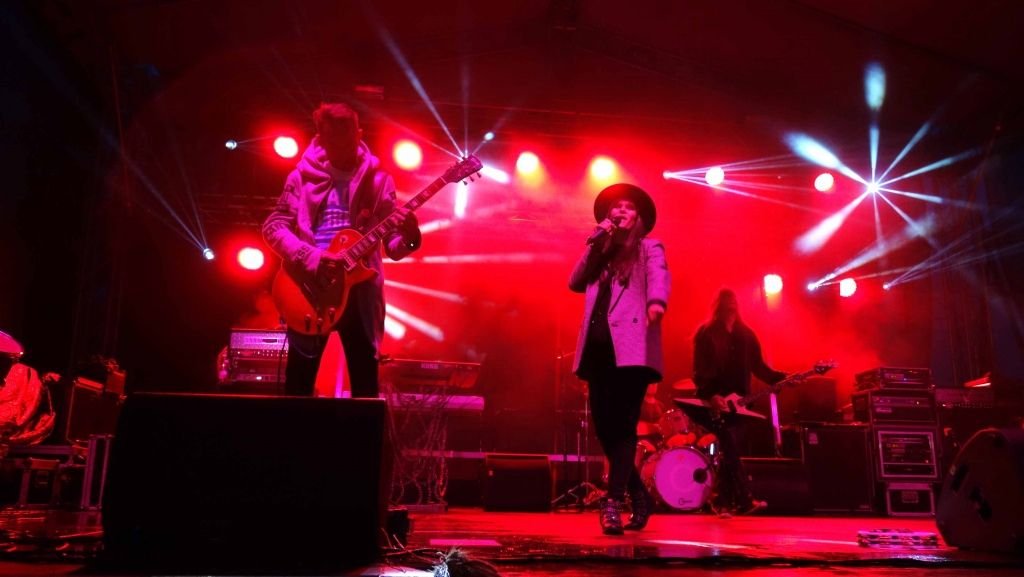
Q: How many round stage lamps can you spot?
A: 9